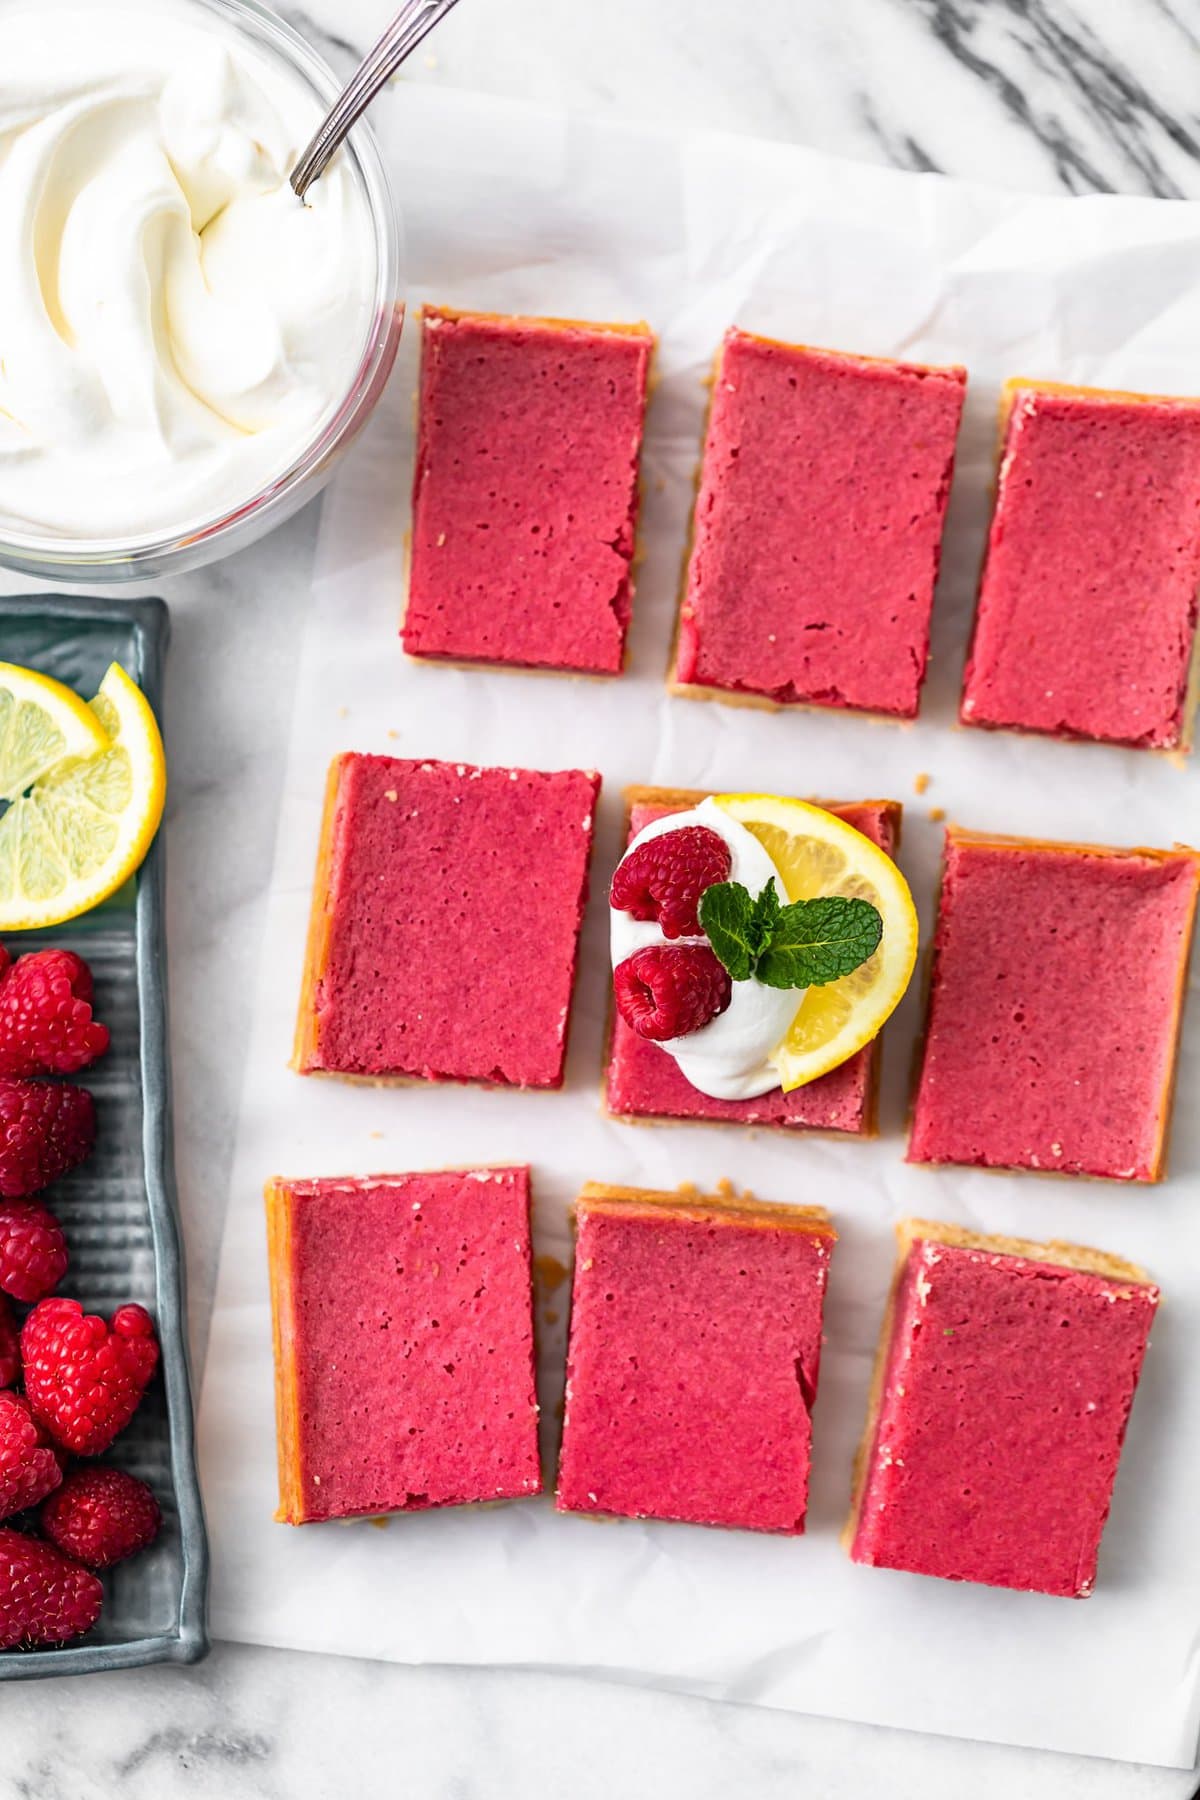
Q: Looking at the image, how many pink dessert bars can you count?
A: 9